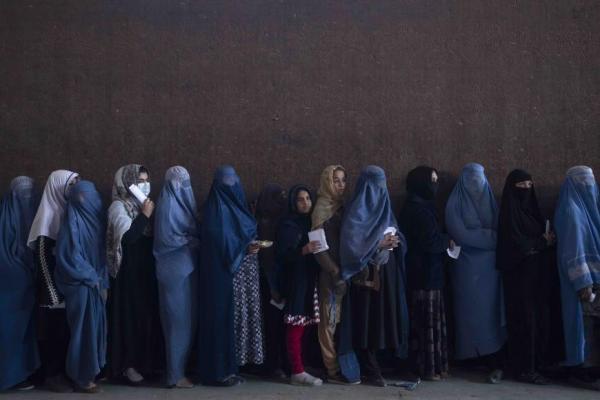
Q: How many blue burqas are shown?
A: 7